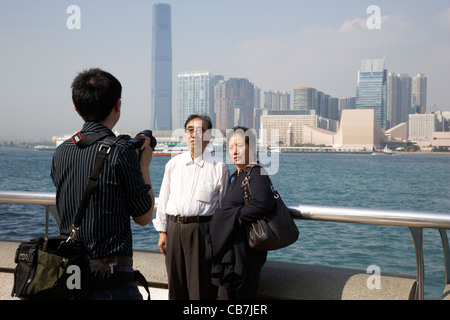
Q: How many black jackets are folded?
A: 1